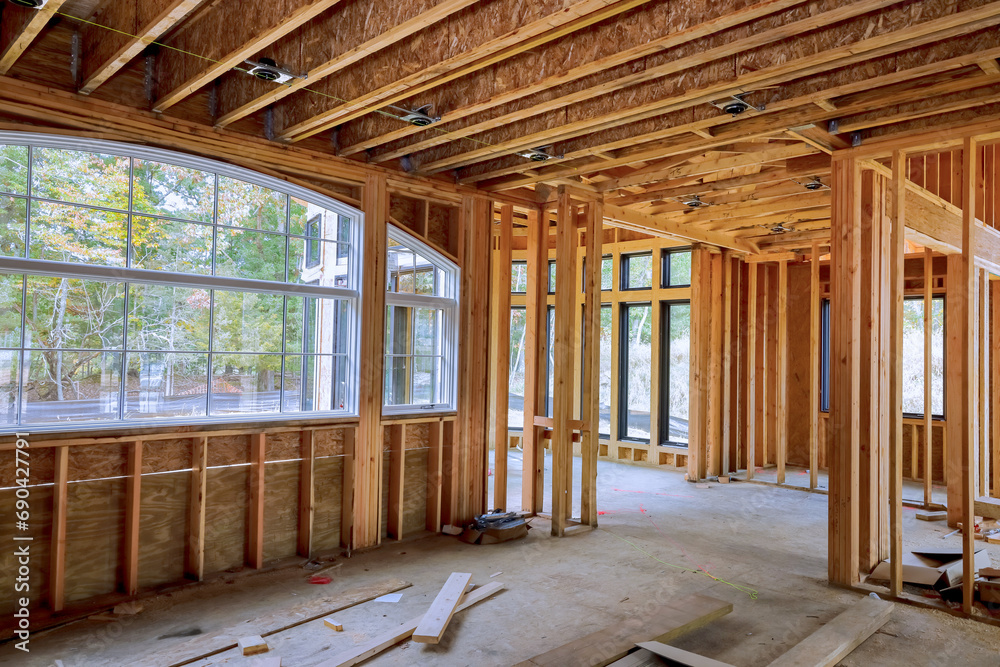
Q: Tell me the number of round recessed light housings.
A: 8